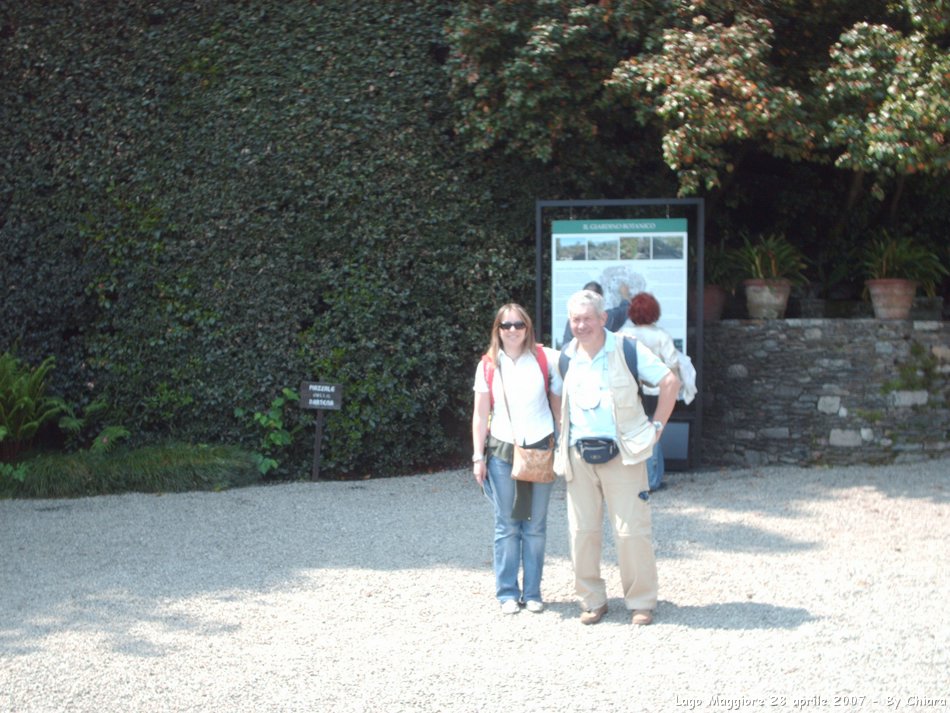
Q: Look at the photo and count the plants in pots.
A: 3